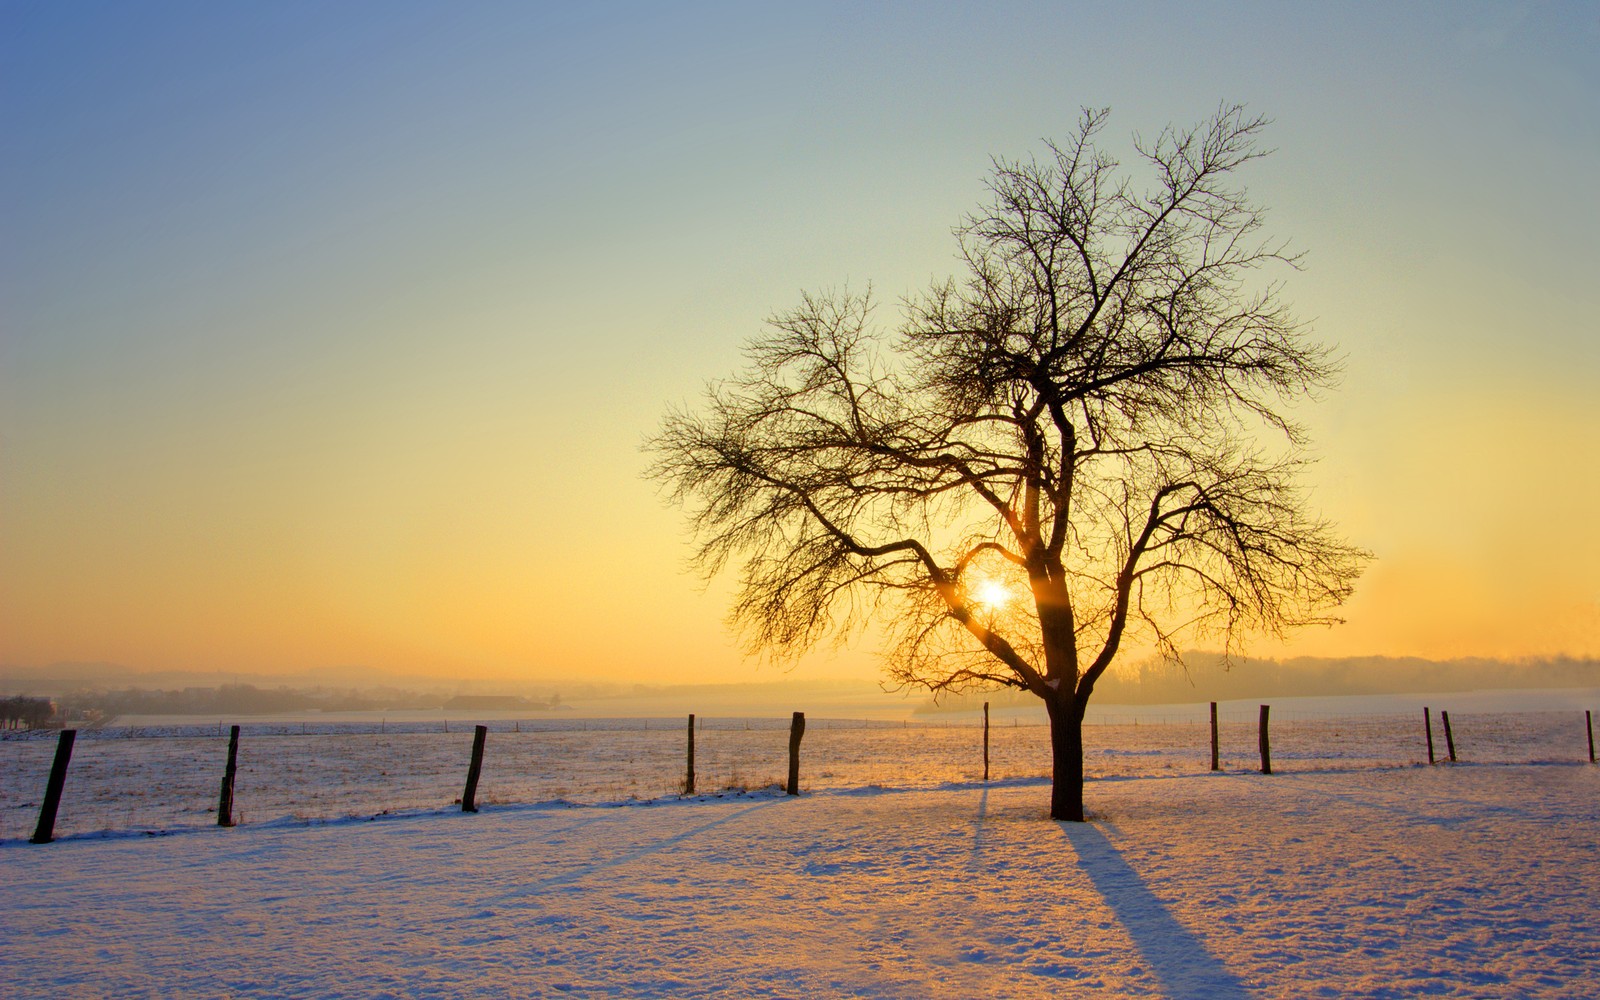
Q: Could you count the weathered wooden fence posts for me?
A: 11